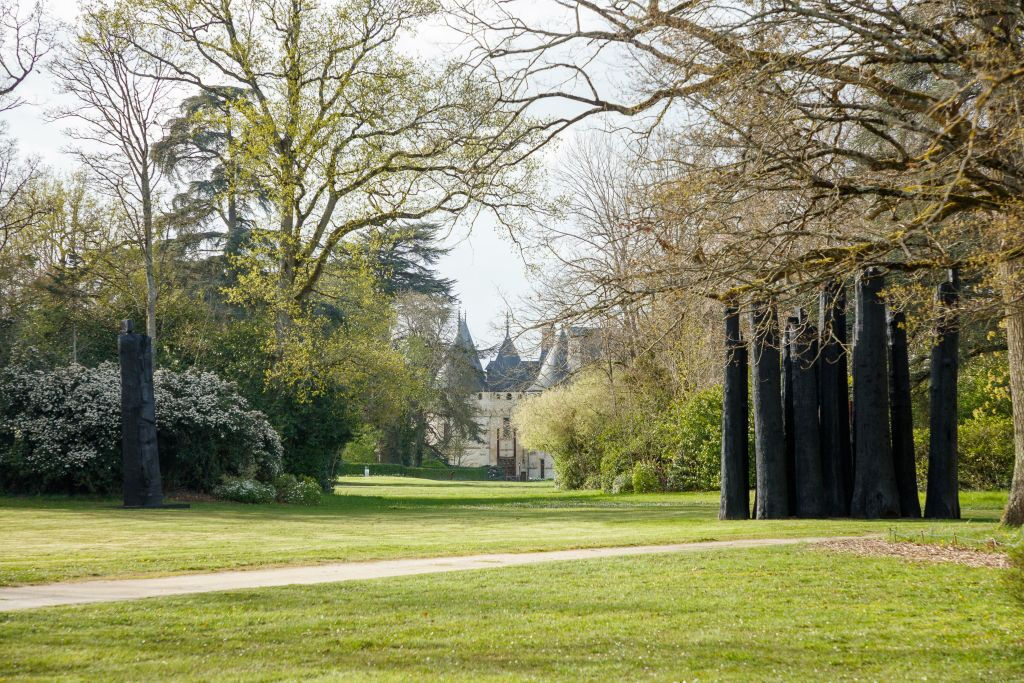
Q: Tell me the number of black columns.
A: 9